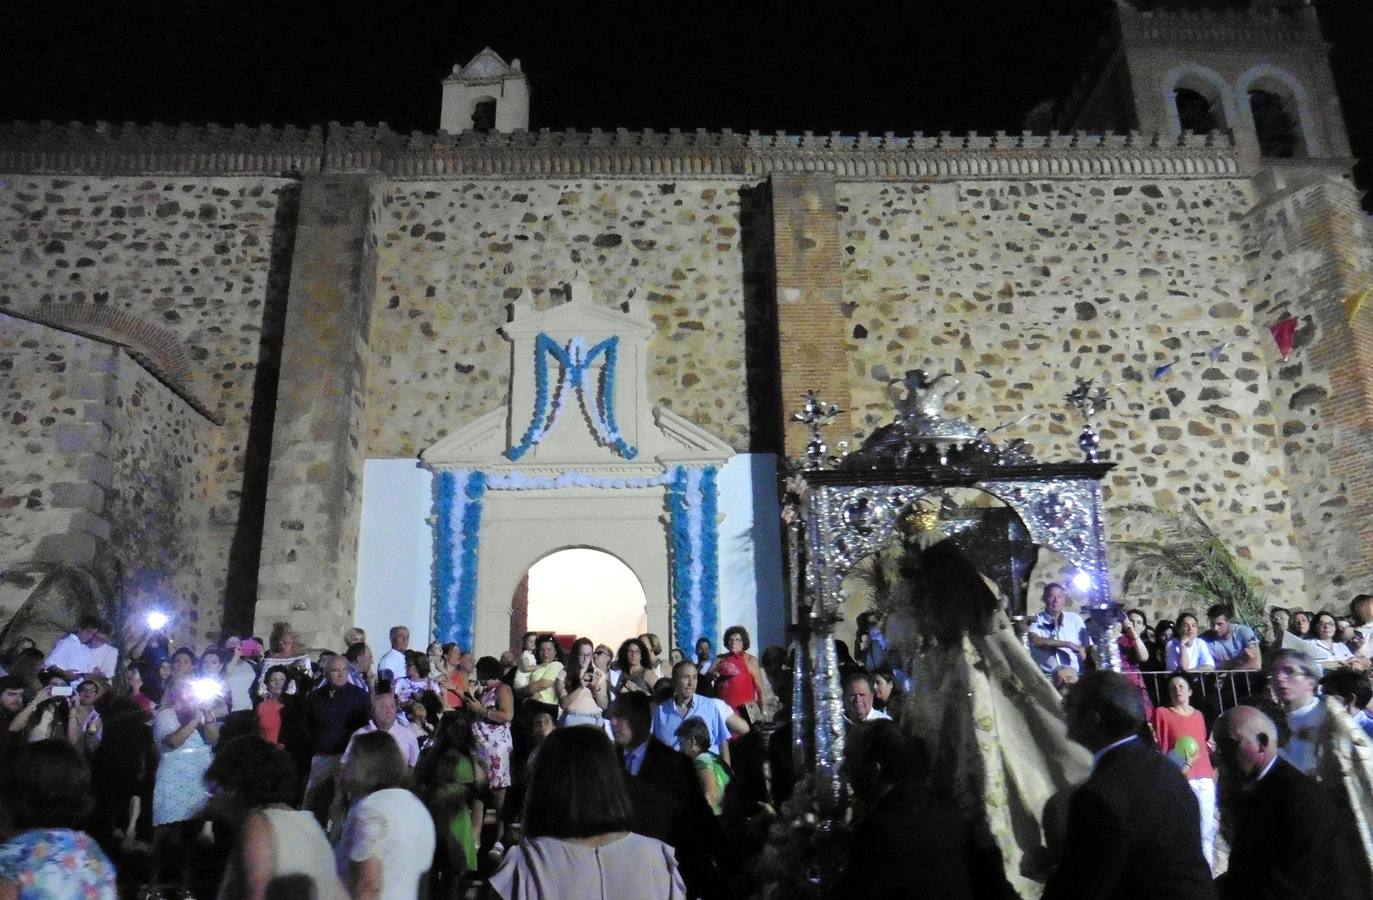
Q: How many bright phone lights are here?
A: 3